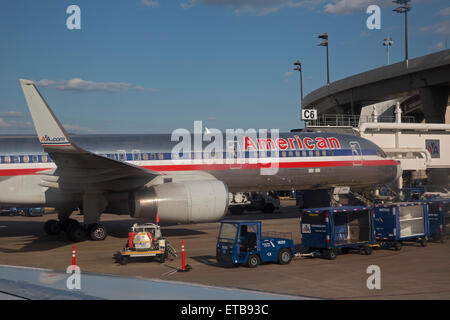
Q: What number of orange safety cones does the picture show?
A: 2